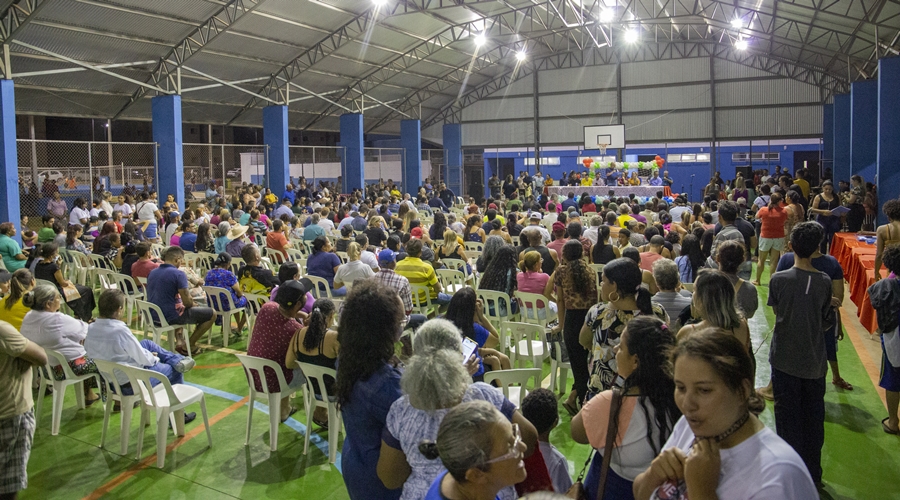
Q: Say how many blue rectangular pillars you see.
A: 10